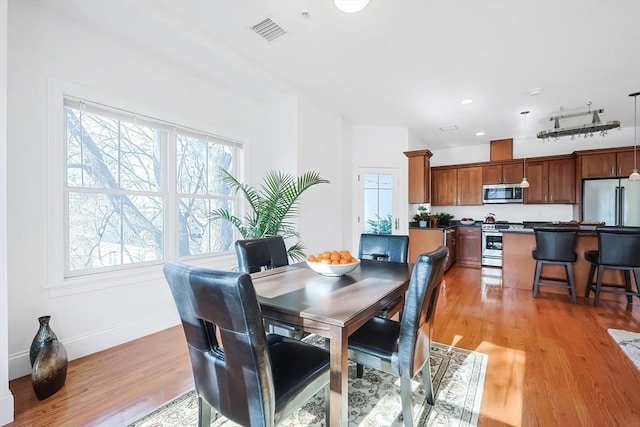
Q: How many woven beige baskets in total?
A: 0